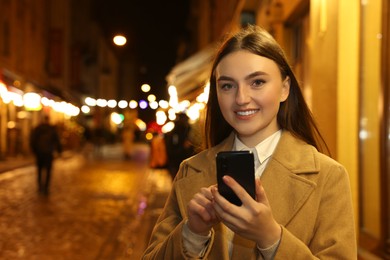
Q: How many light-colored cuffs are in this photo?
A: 2